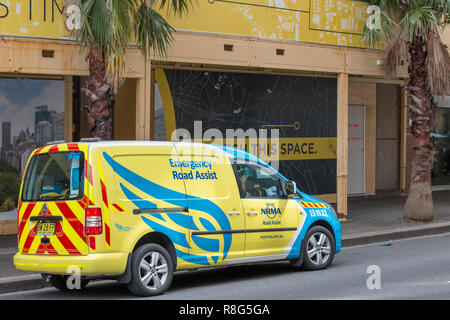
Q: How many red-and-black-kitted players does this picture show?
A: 0